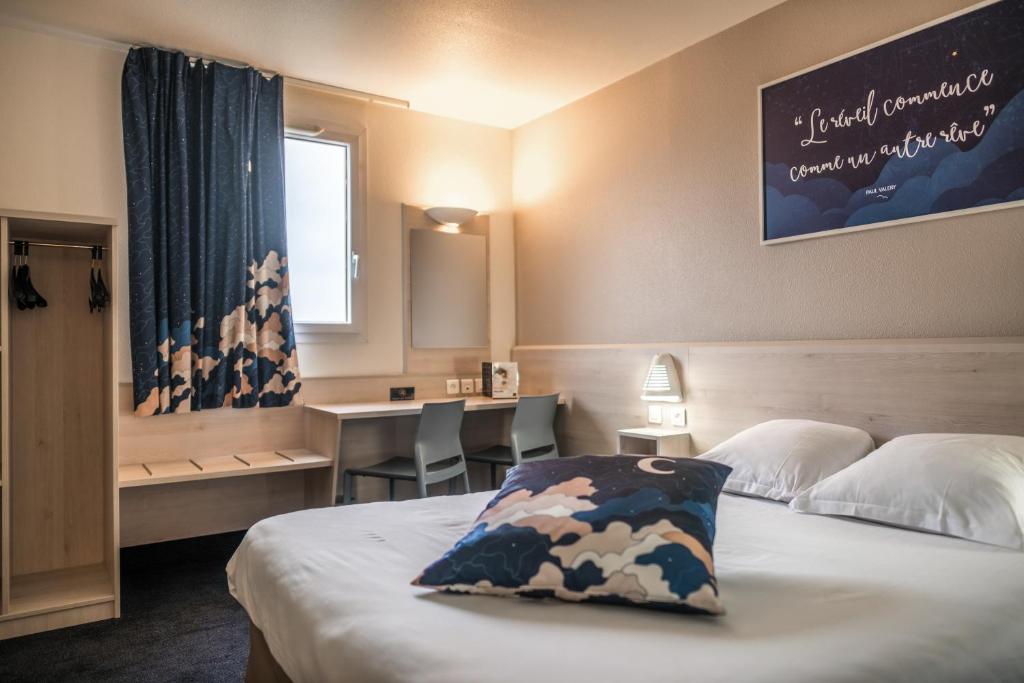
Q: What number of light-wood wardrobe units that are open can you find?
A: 1